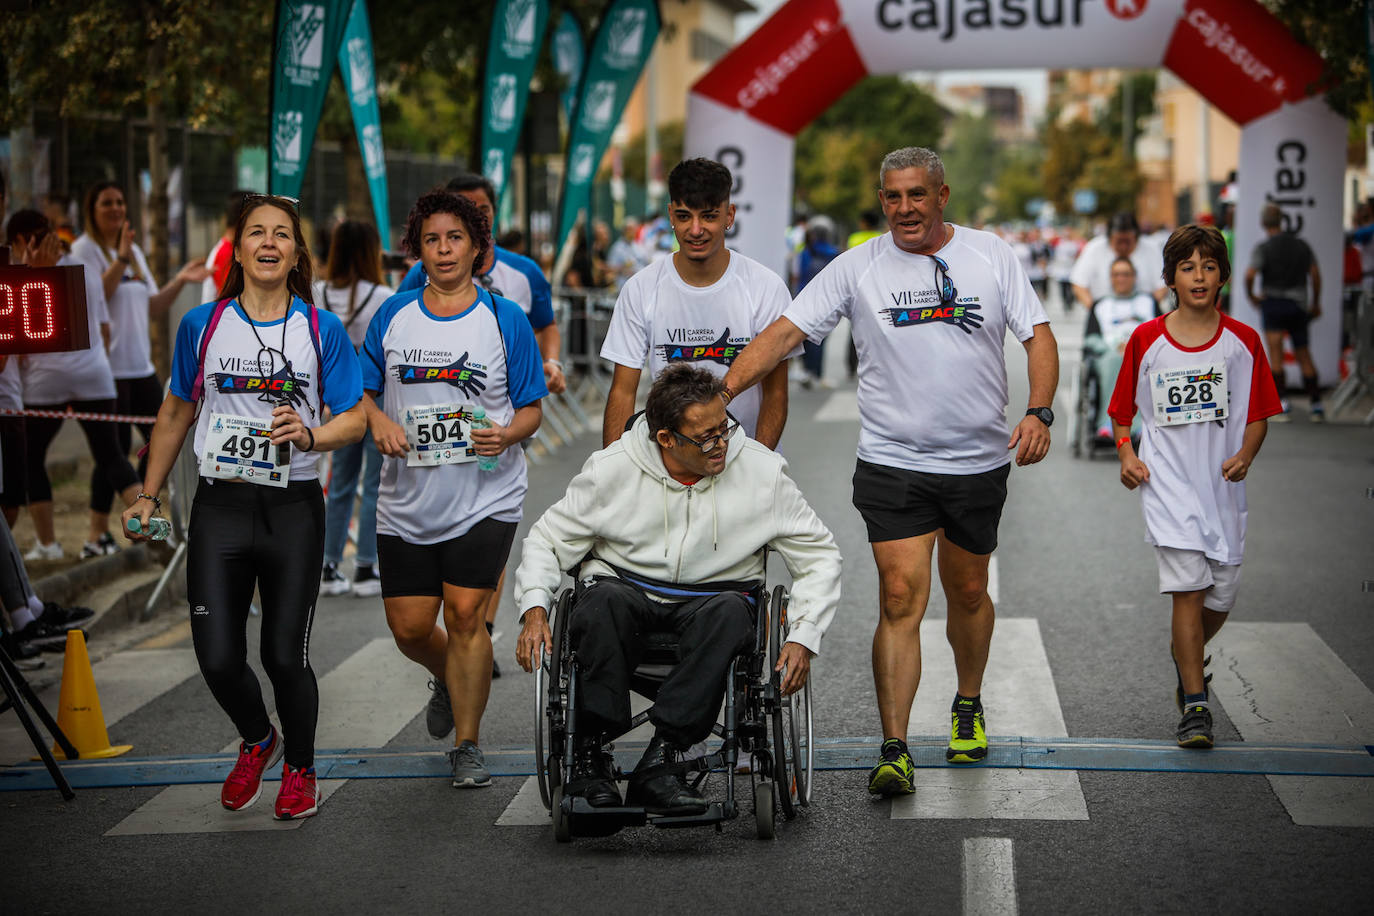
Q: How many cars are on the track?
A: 0